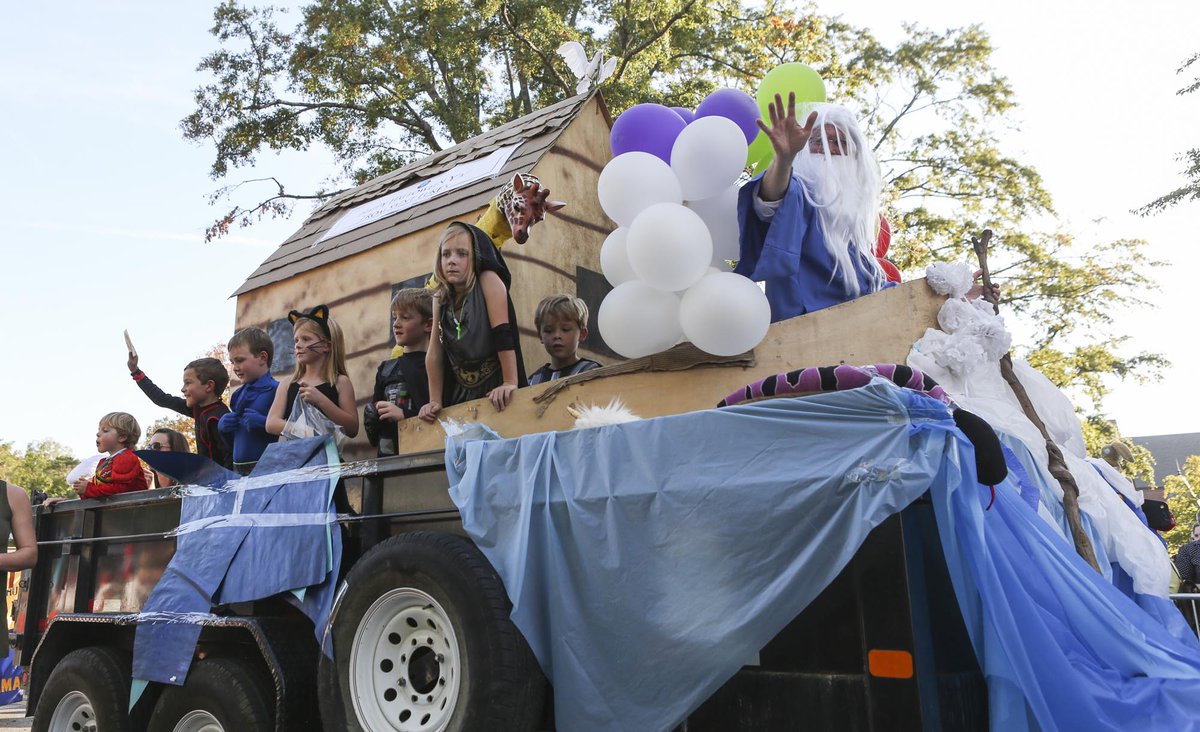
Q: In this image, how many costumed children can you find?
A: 7